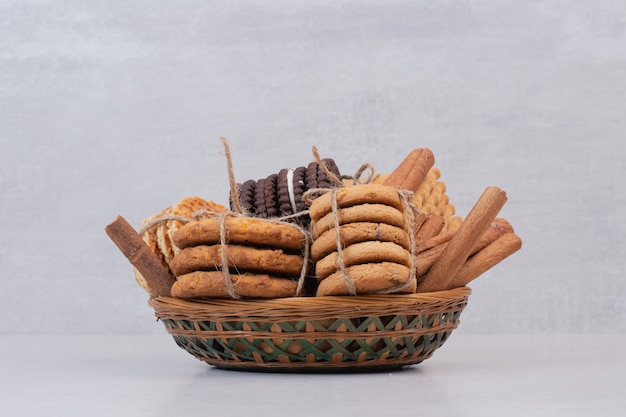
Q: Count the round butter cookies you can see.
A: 8